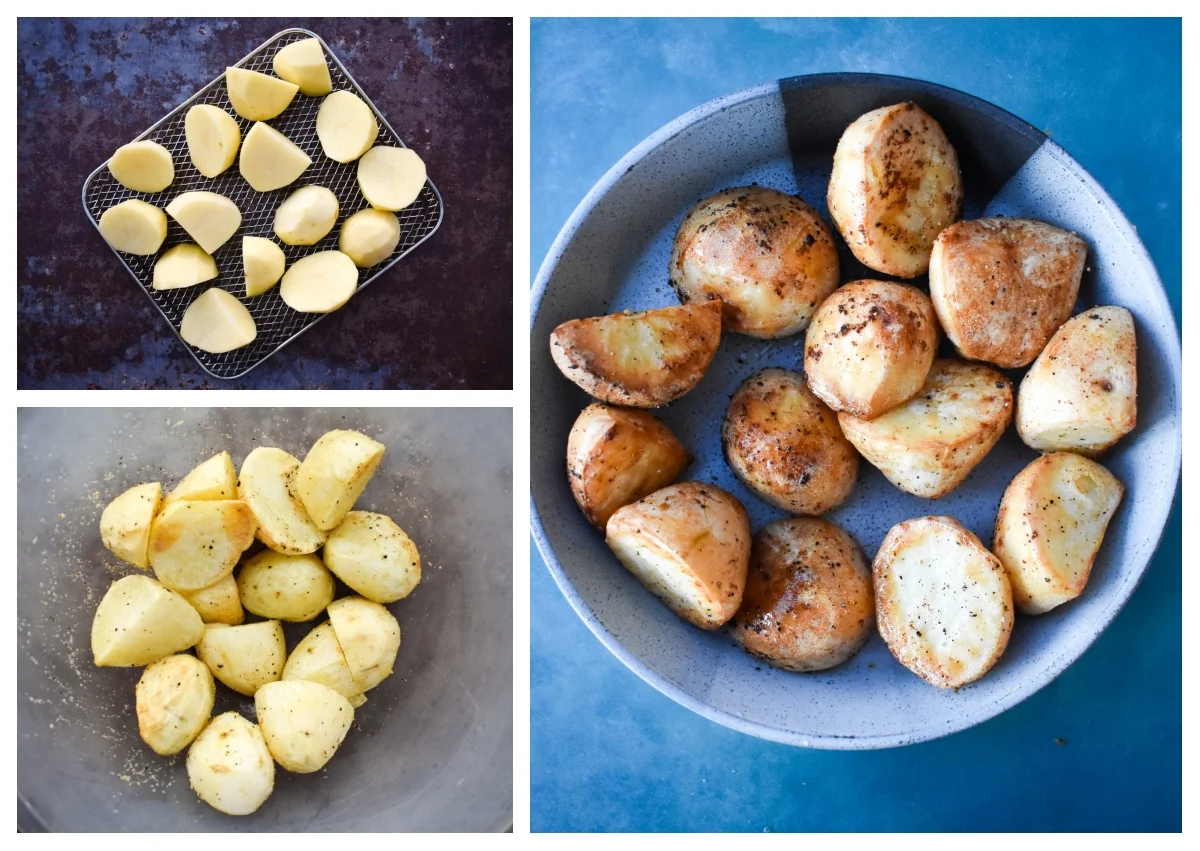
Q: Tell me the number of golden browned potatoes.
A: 13